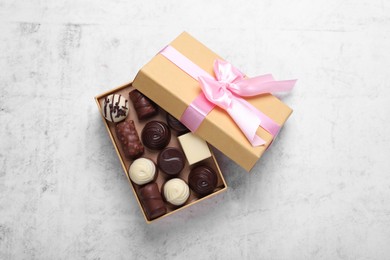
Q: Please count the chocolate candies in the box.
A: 11